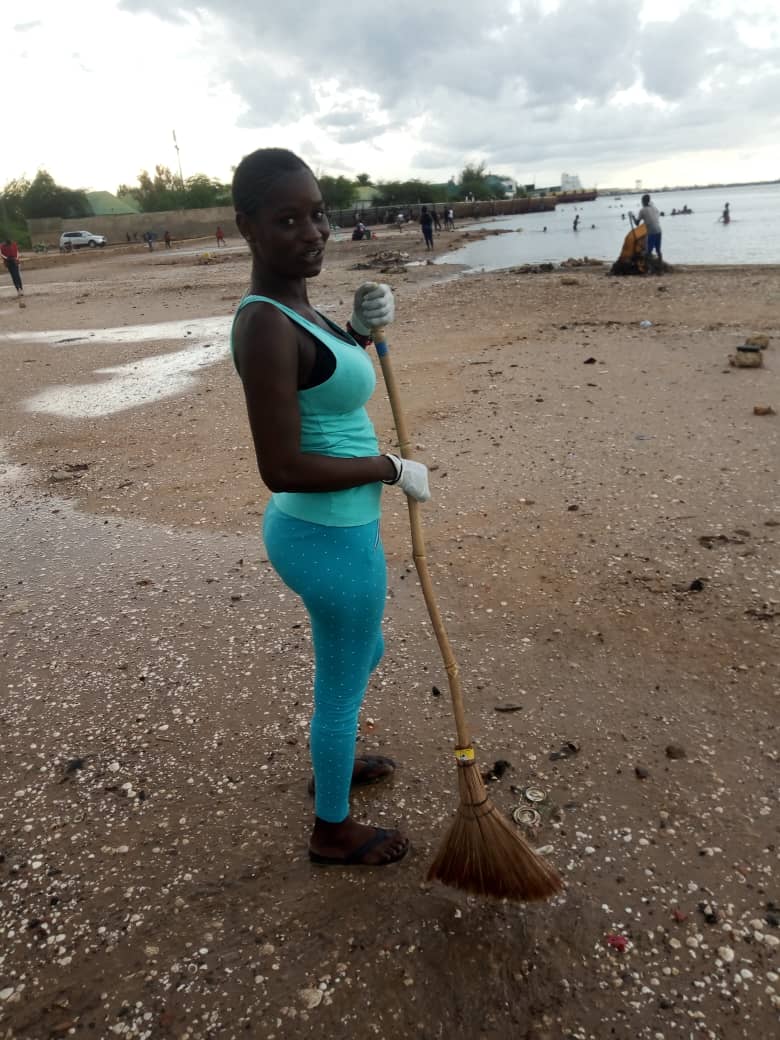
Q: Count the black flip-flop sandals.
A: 2